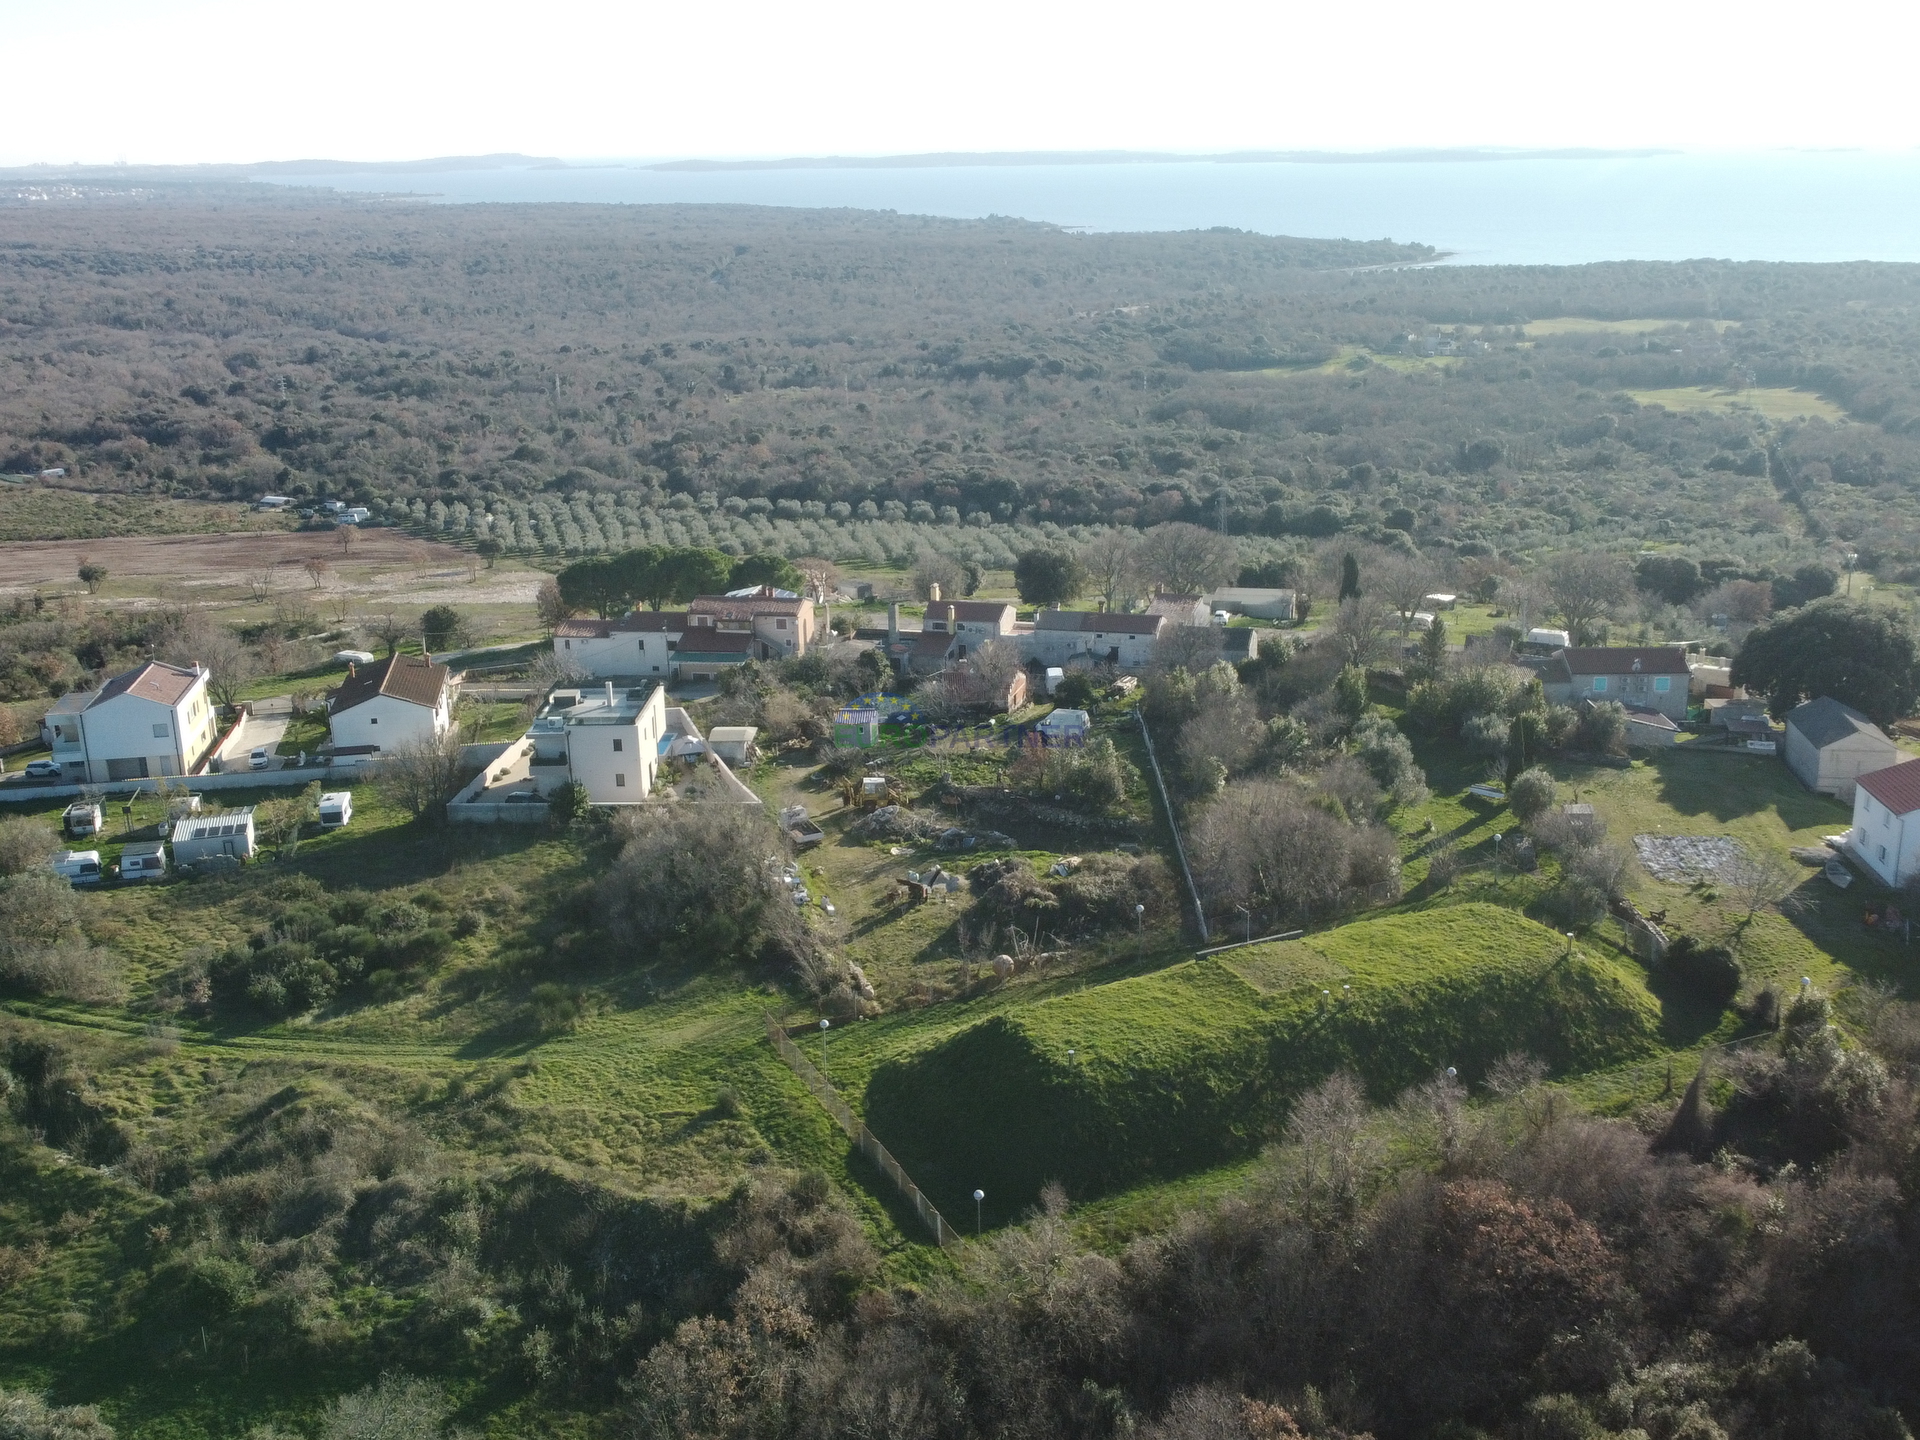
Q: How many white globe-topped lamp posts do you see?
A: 6